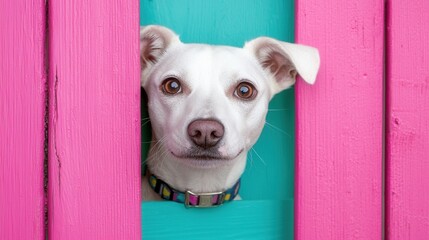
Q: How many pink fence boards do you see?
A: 4